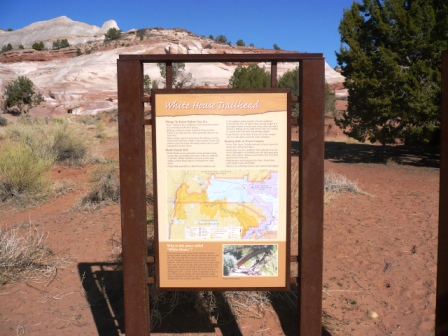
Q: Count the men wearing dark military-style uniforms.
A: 0